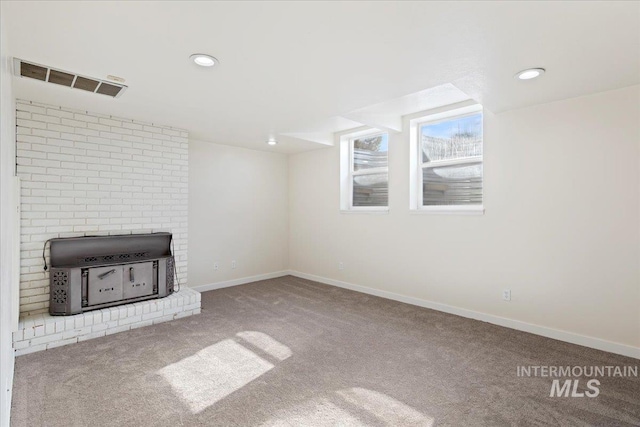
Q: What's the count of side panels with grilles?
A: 2